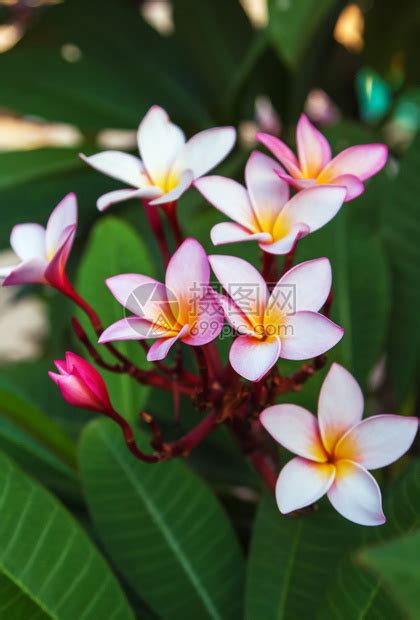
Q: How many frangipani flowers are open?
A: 7